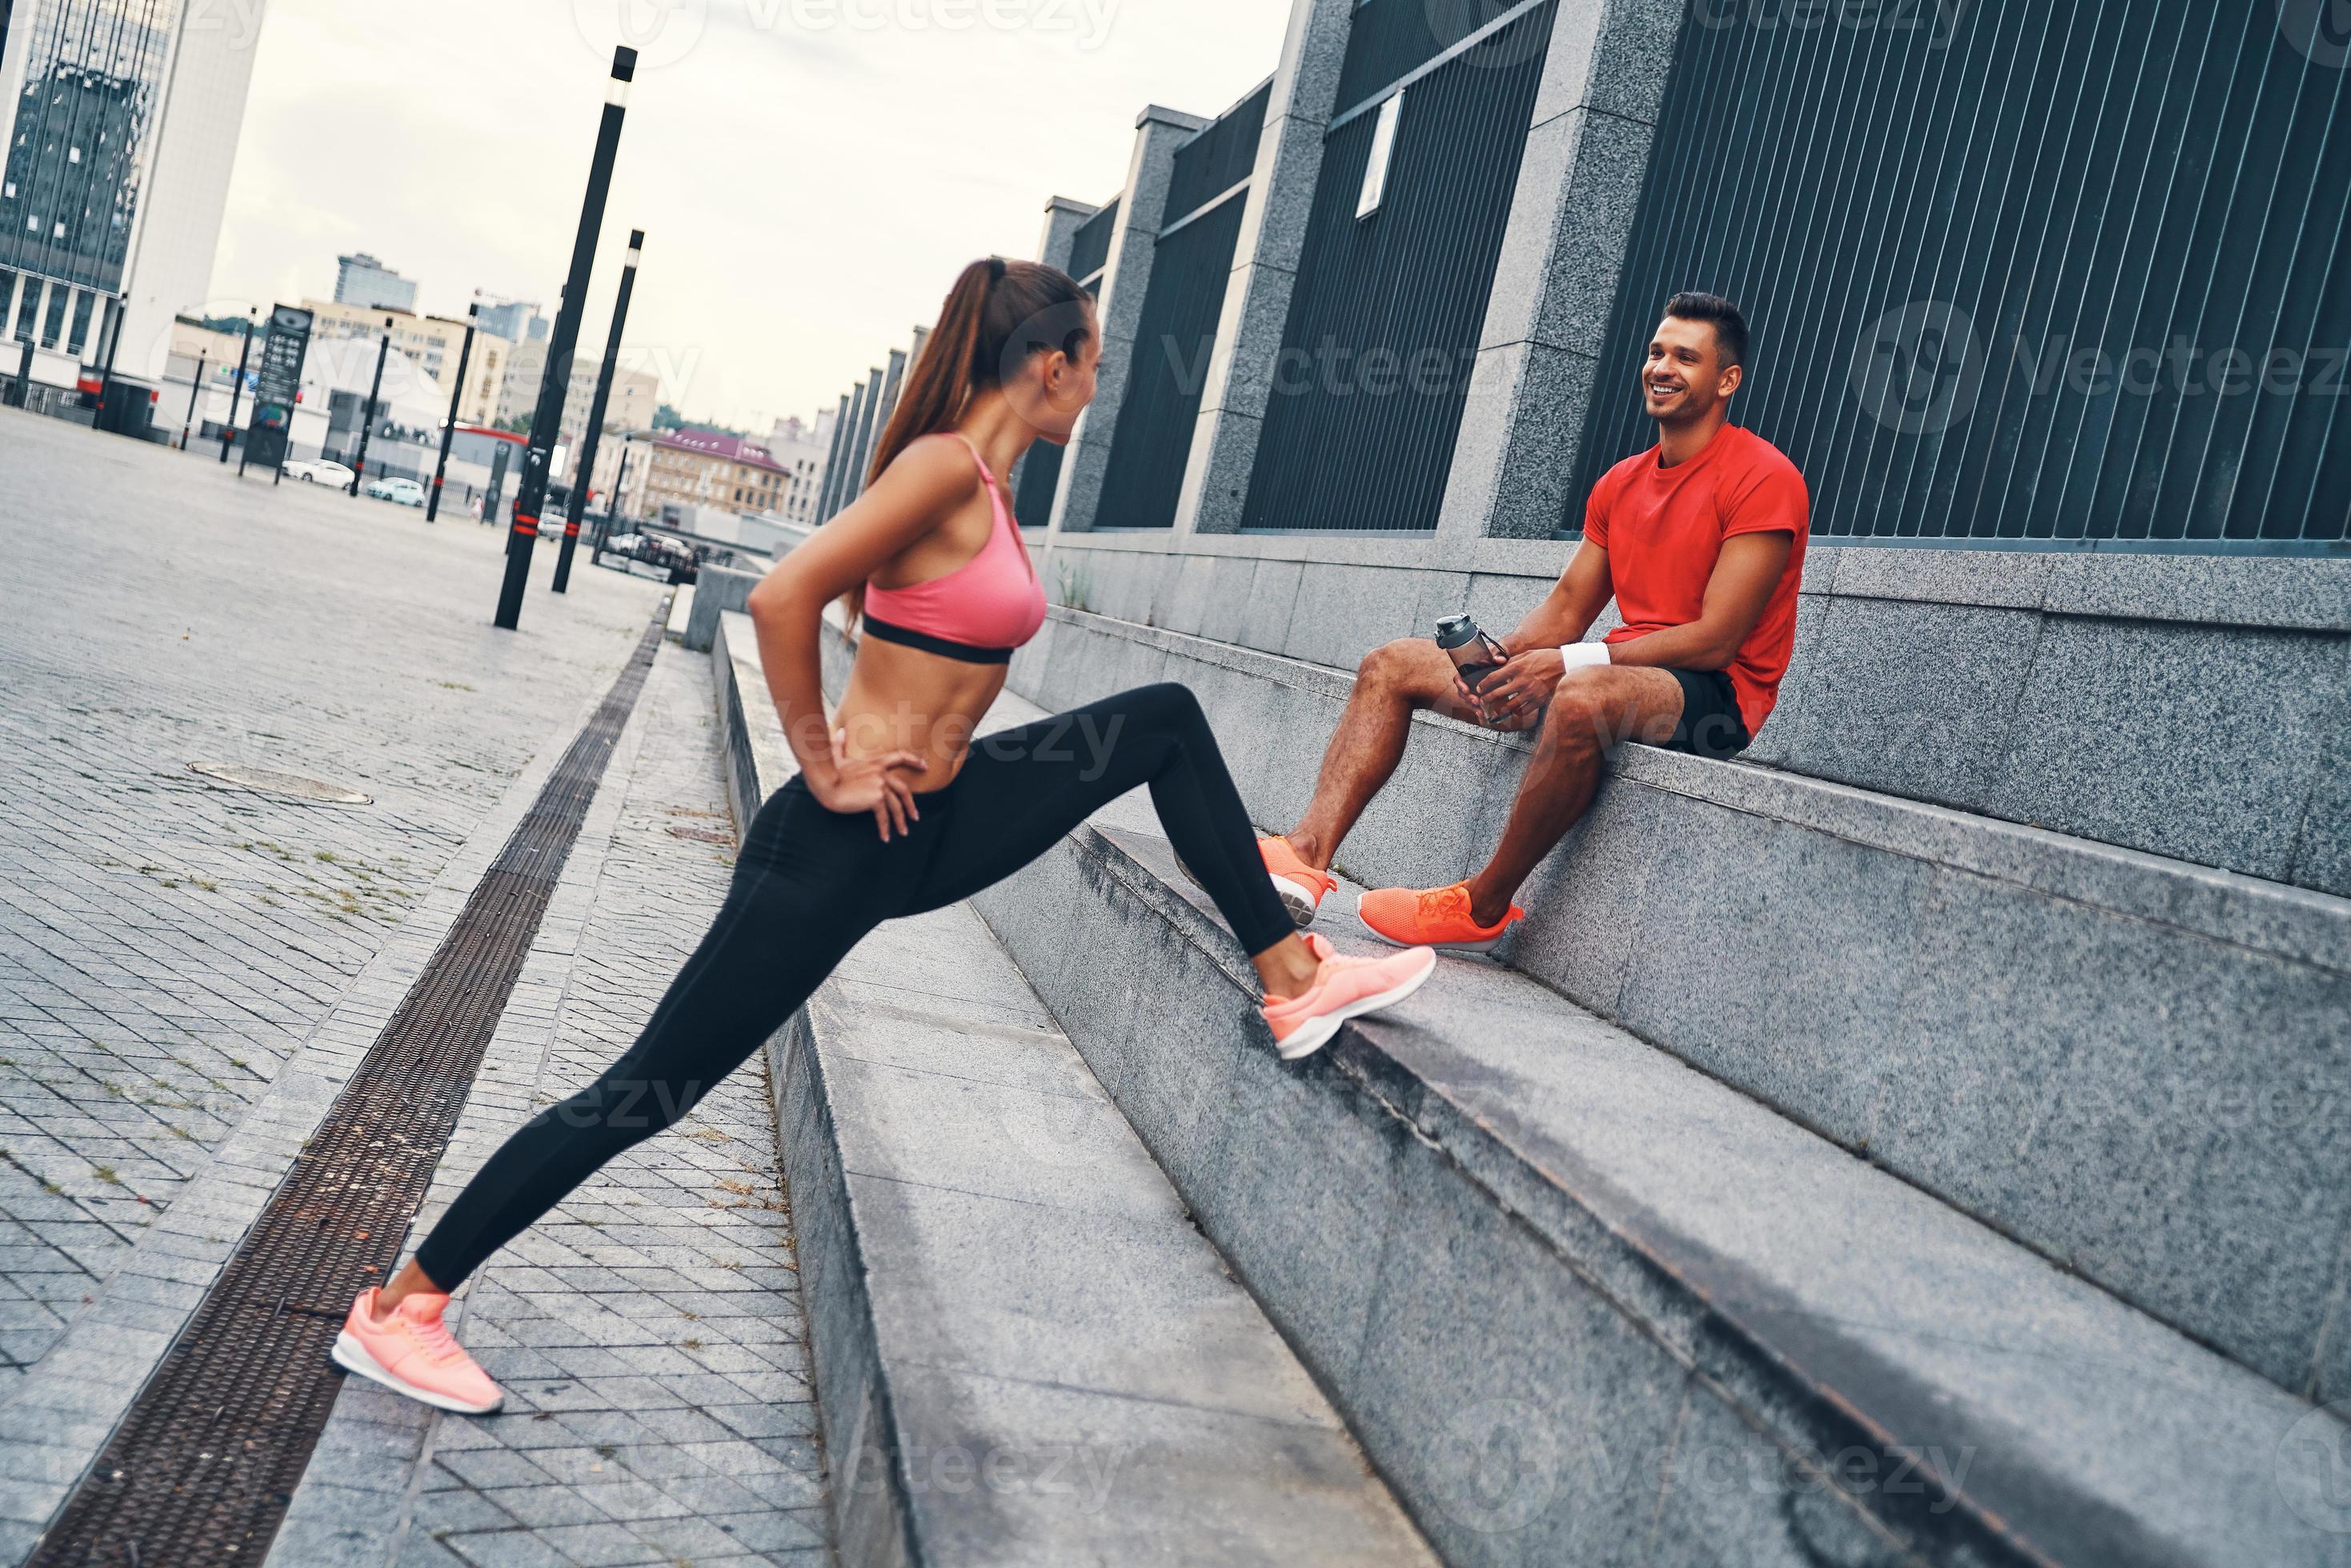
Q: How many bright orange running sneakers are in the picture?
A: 2